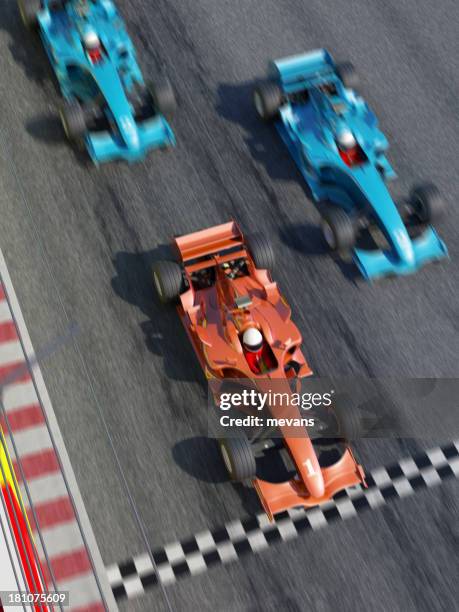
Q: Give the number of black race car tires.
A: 11